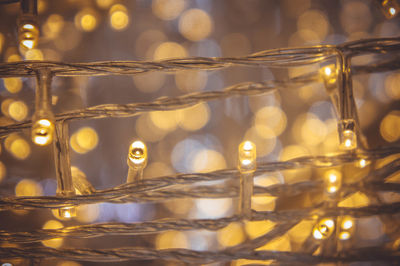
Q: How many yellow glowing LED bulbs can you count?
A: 12